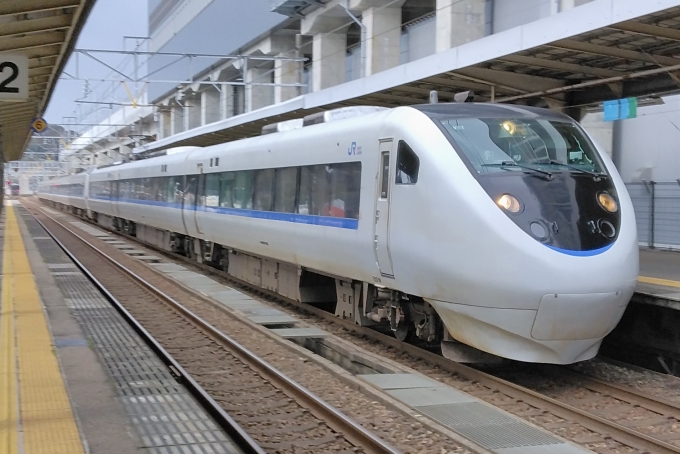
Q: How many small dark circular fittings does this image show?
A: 2